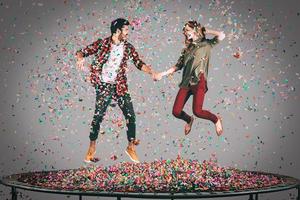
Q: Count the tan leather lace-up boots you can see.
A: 2